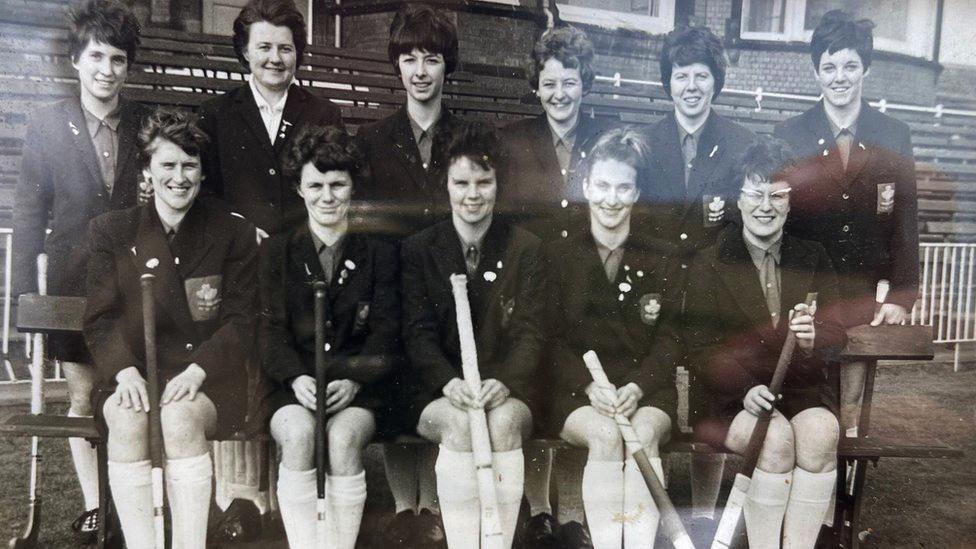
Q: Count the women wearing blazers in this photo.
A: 11